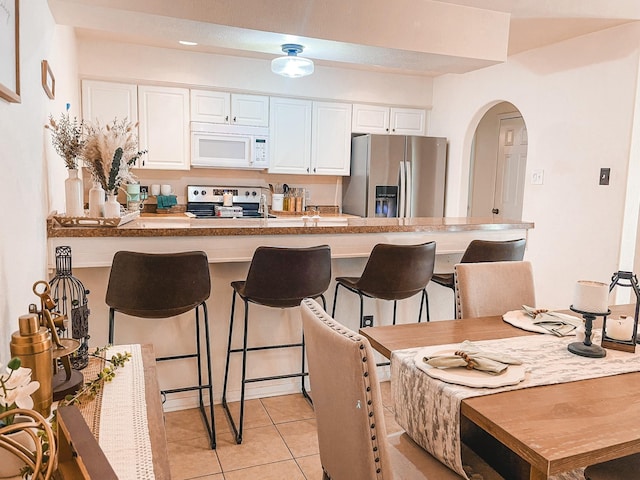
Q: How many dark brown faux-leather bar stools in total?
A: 4